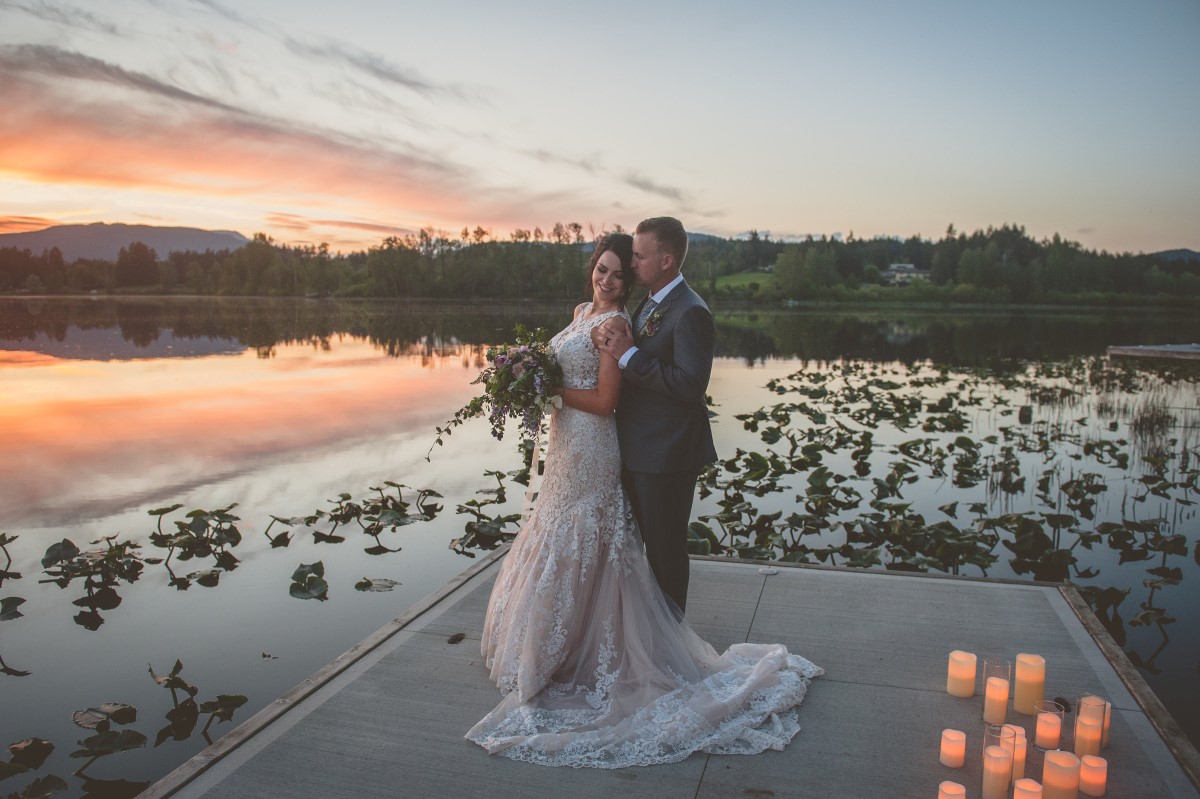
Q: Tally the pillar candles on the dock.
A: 14